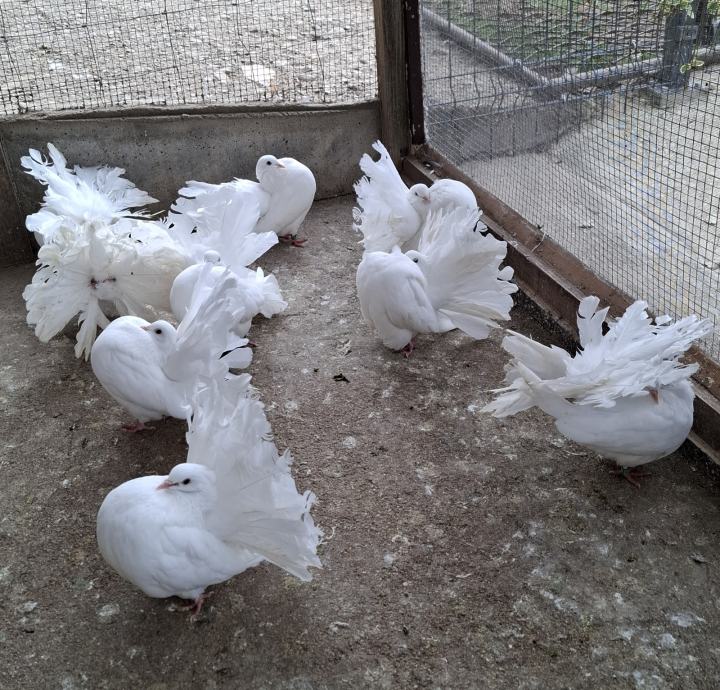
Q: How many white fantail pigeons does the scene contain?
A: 9